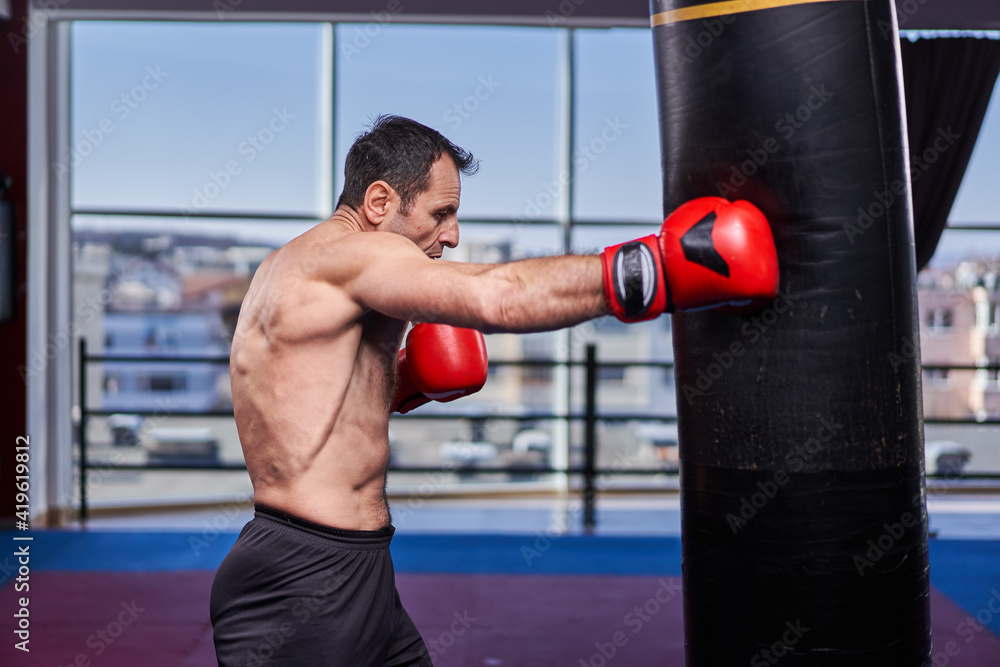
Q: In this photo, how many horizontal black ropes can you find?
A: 3